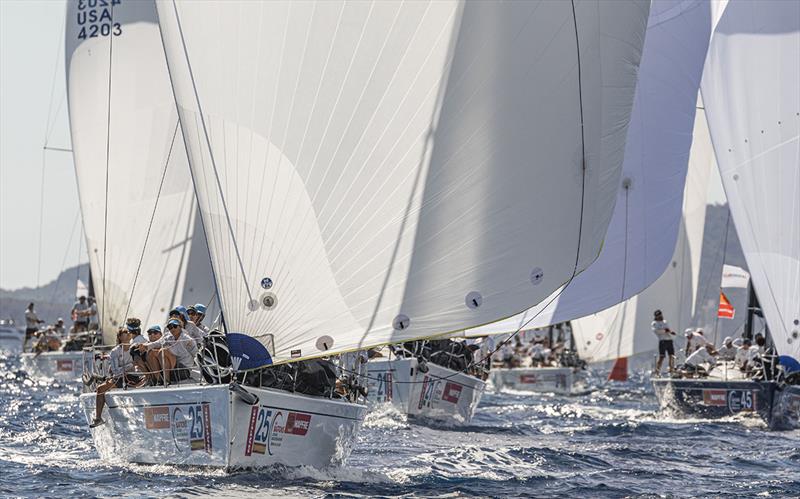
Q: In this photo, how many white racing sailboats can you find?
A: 4